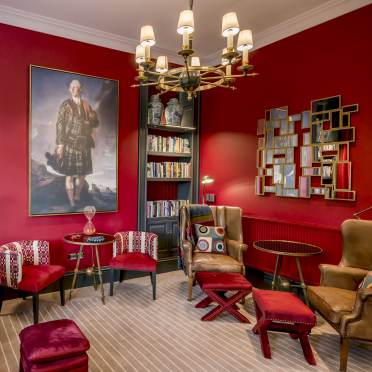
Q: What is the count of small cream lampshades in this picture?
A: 8